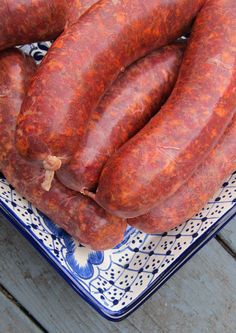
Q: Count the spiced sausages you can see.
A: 6